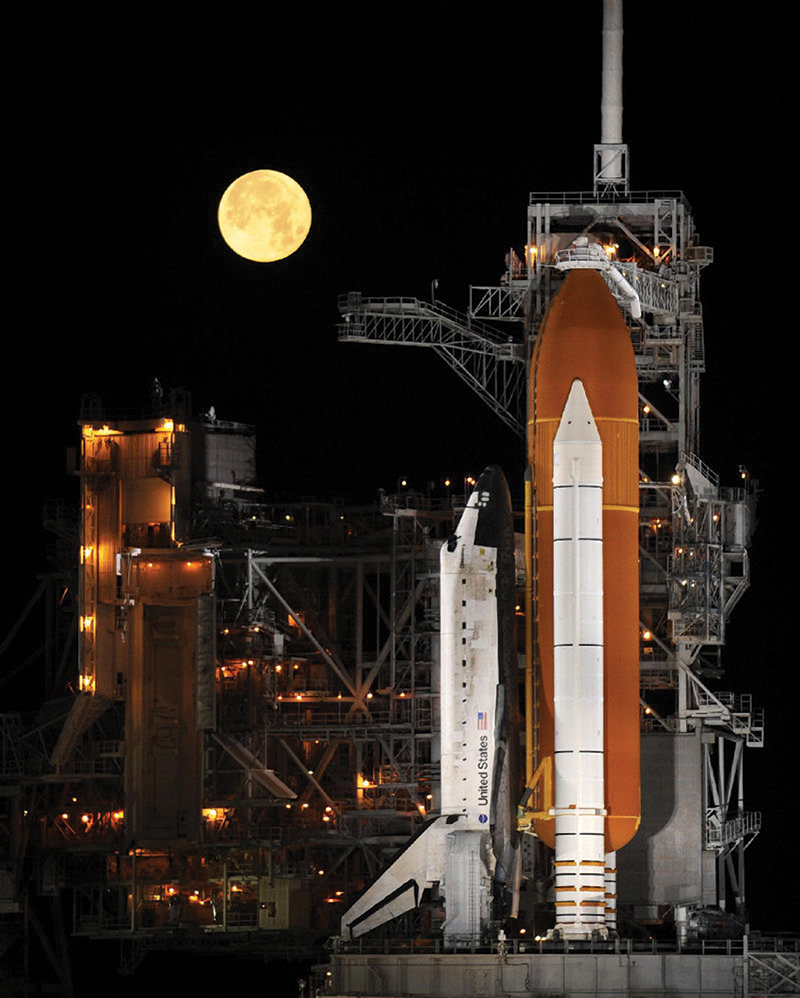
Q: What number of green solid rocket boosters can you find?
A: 0